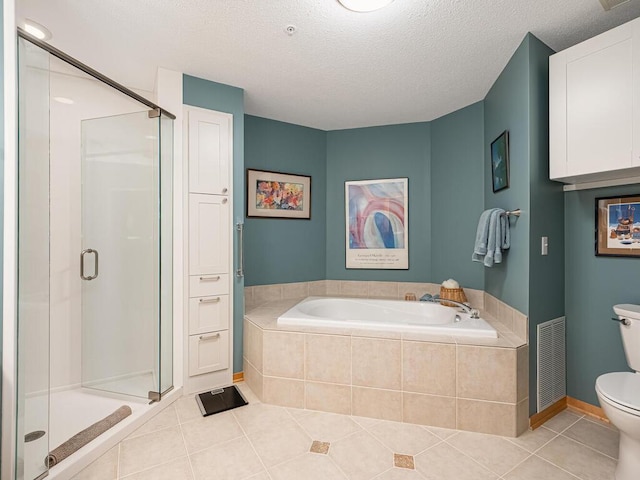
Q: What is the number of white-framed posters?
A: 1